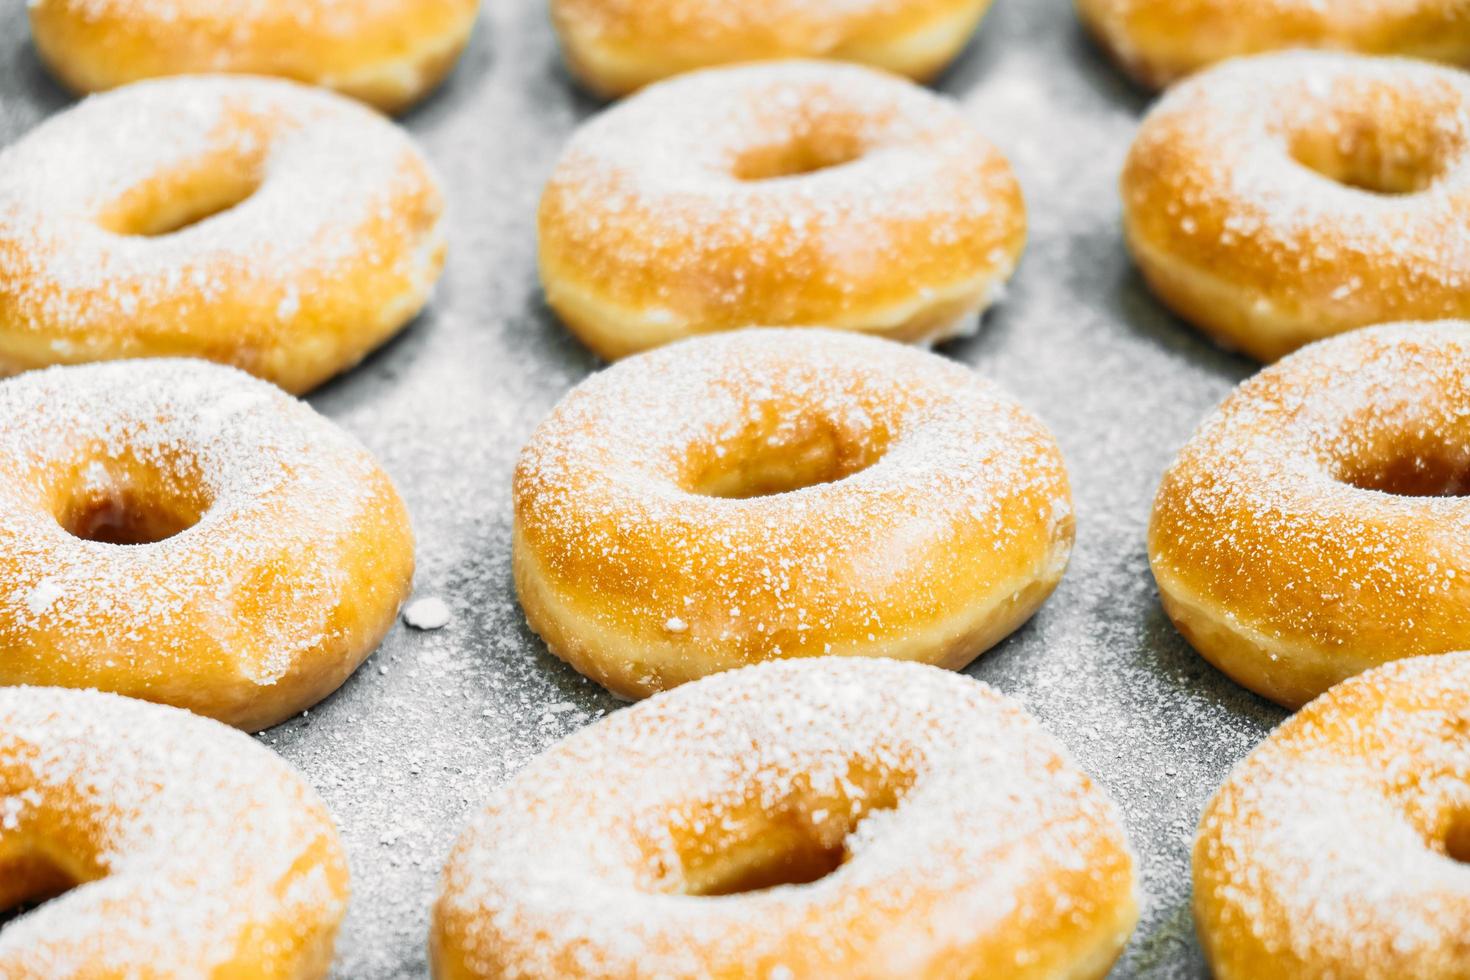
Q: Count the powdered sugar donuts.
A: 12